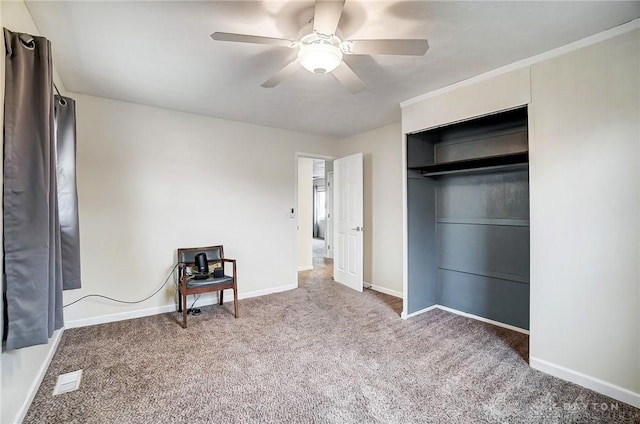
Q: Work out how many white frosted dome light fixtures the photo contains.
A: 1